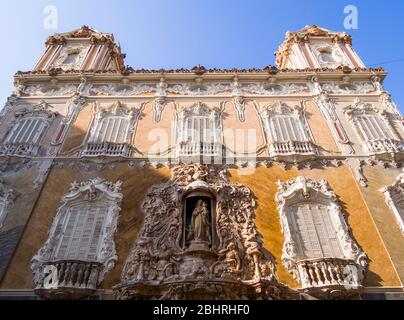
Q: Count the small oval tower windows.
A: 2